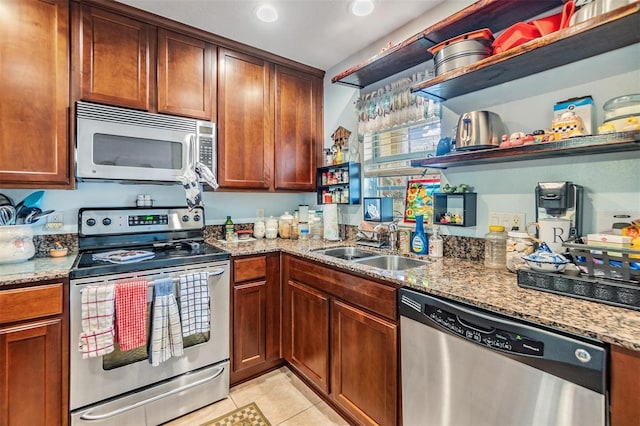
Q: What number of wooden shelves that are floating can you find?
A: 3